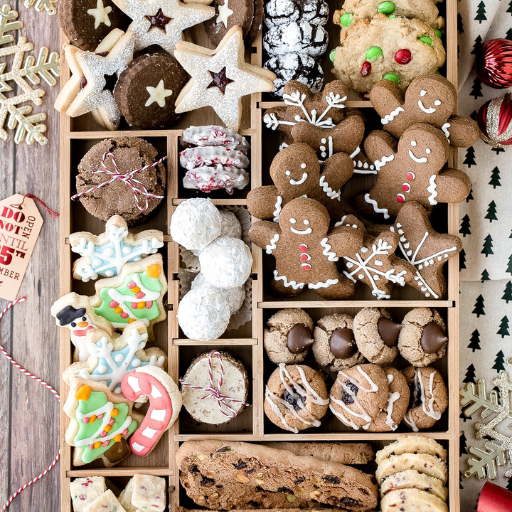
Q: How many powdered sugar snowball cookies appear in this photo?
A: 5